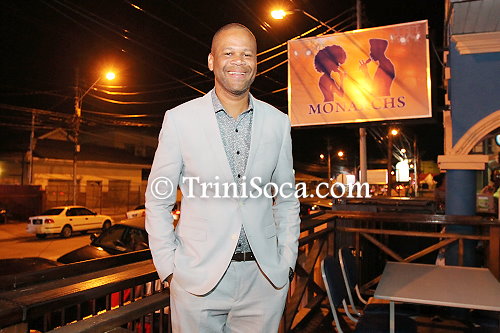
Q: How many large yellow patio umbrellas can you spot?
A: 0